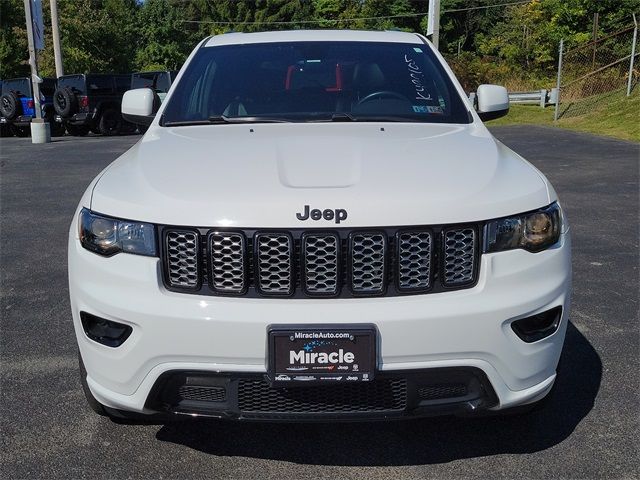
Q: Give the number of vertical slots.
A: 7